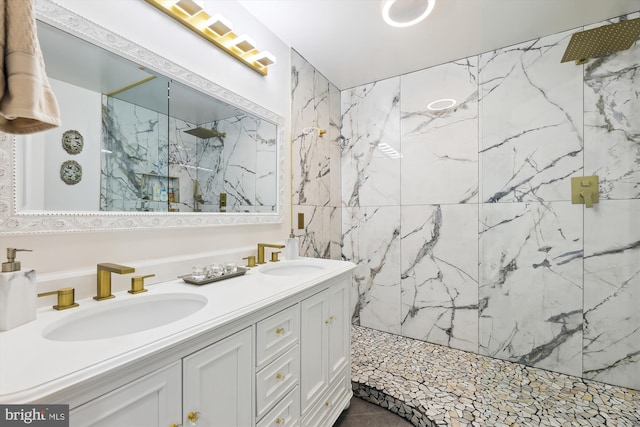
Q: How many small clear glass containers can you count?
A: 3